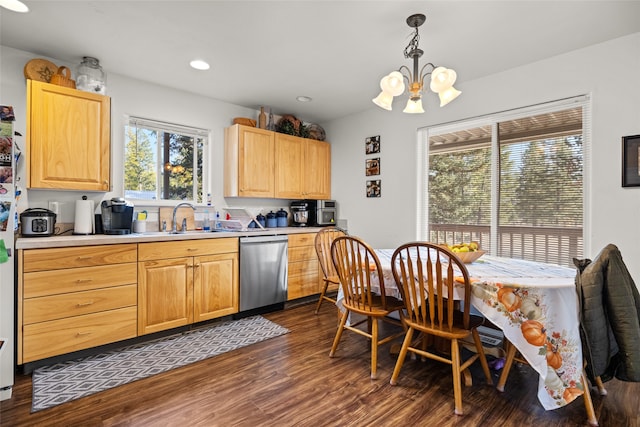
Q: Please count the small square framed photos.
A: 3